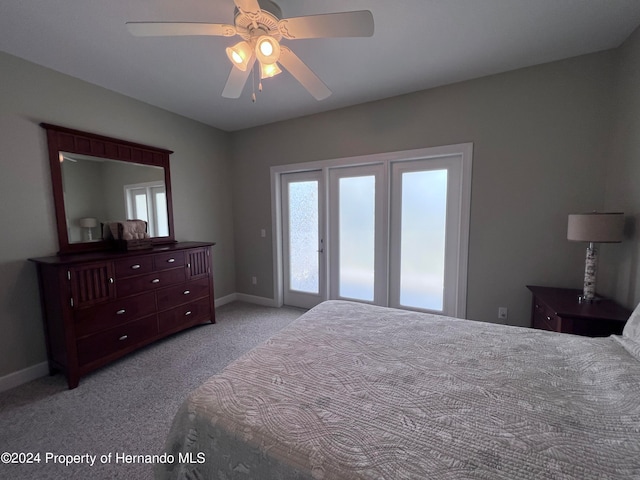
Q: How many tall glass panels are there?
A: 3